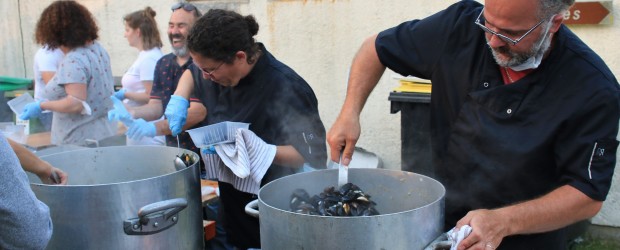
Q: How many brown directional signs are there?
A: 1